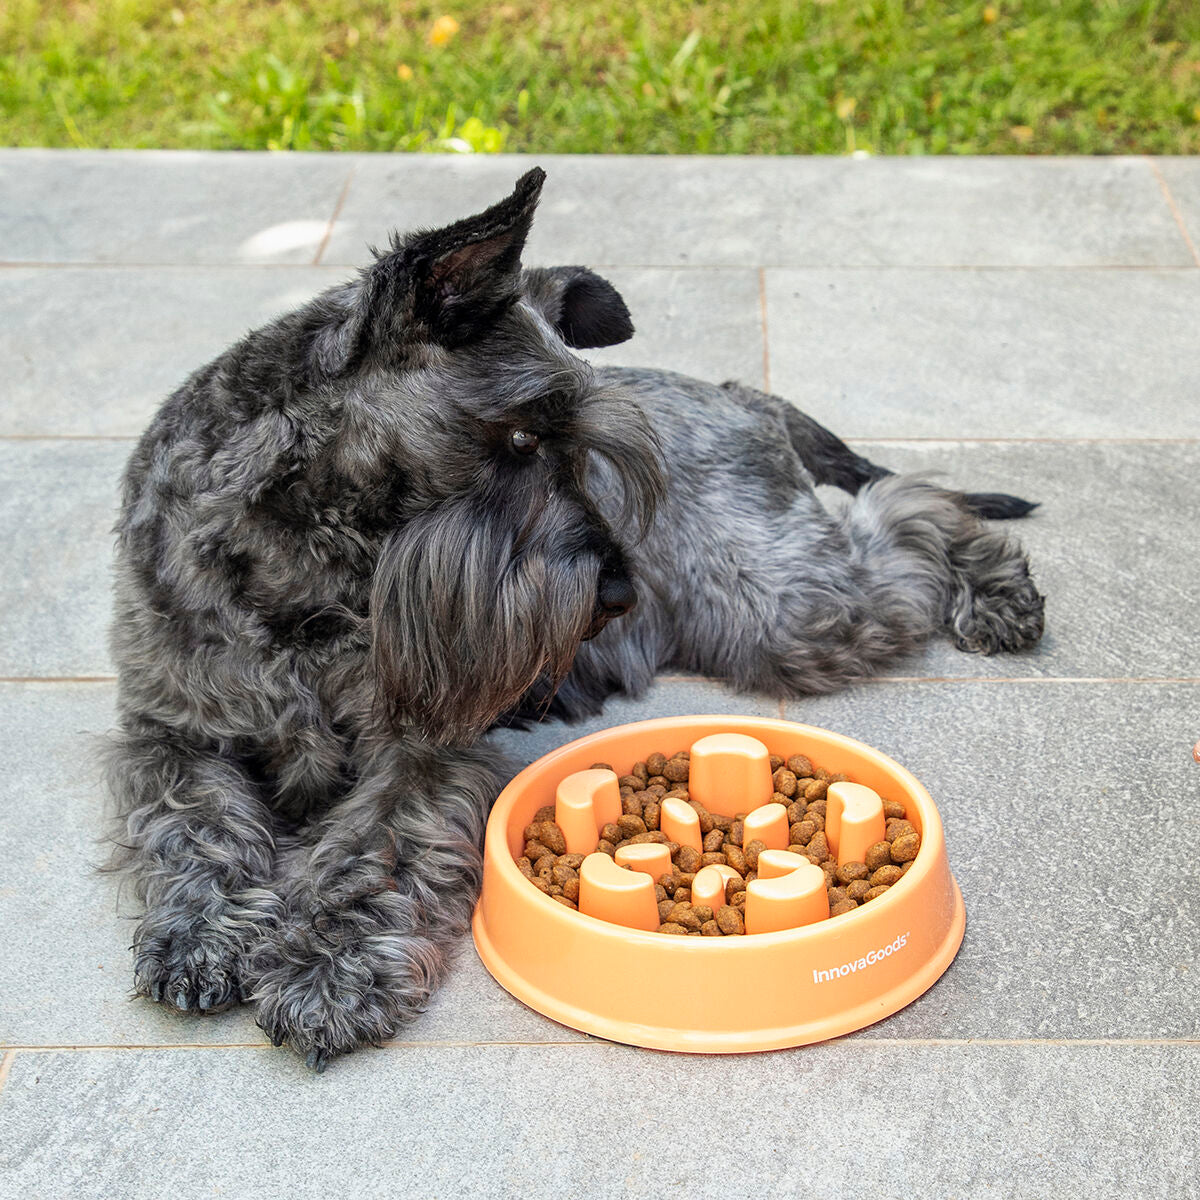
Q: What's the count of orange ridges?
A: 10